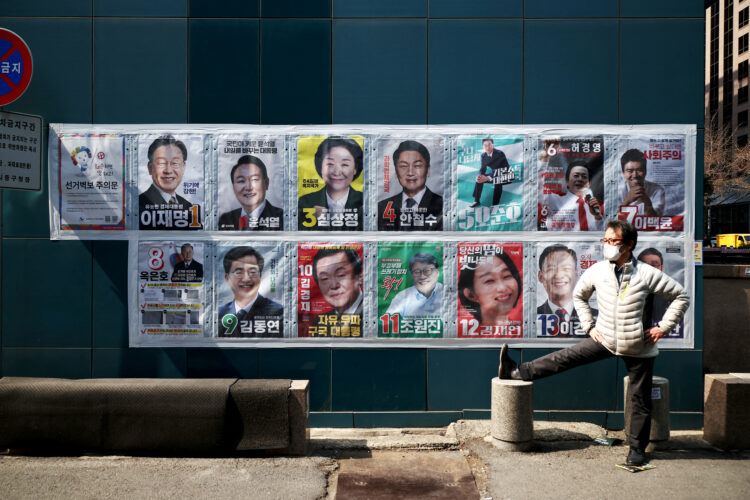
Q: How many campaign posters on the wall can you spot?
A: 14